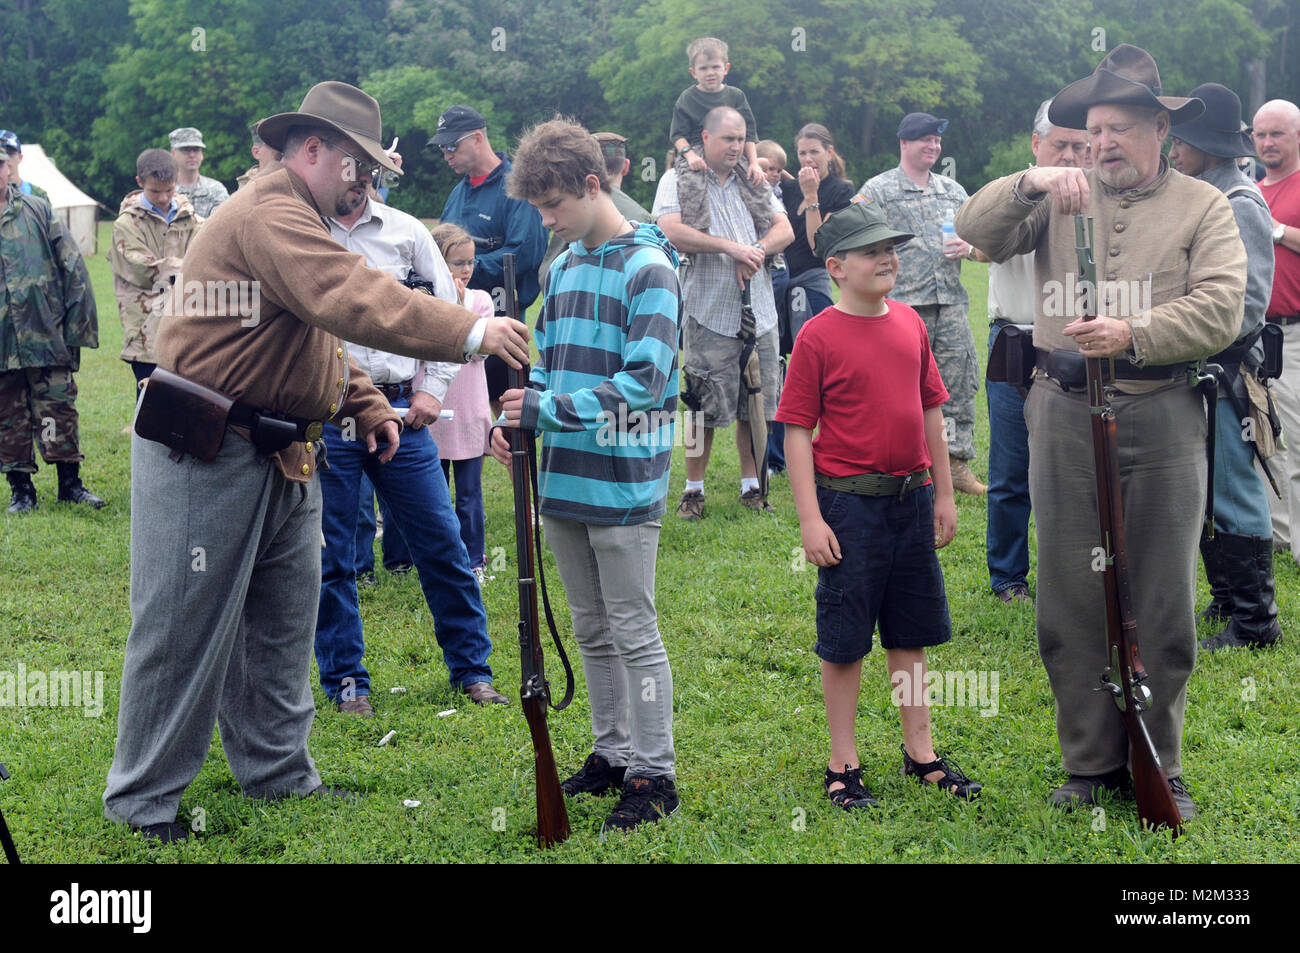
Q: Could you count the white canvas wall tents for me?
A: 1